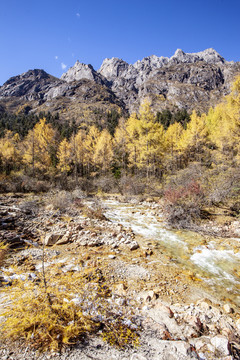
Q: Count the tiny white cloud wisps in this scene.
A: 3